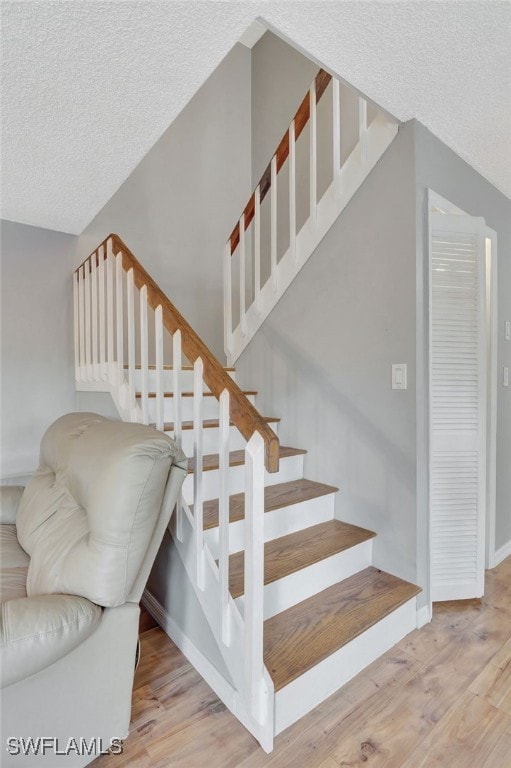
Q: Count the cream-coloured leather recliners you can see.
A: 1